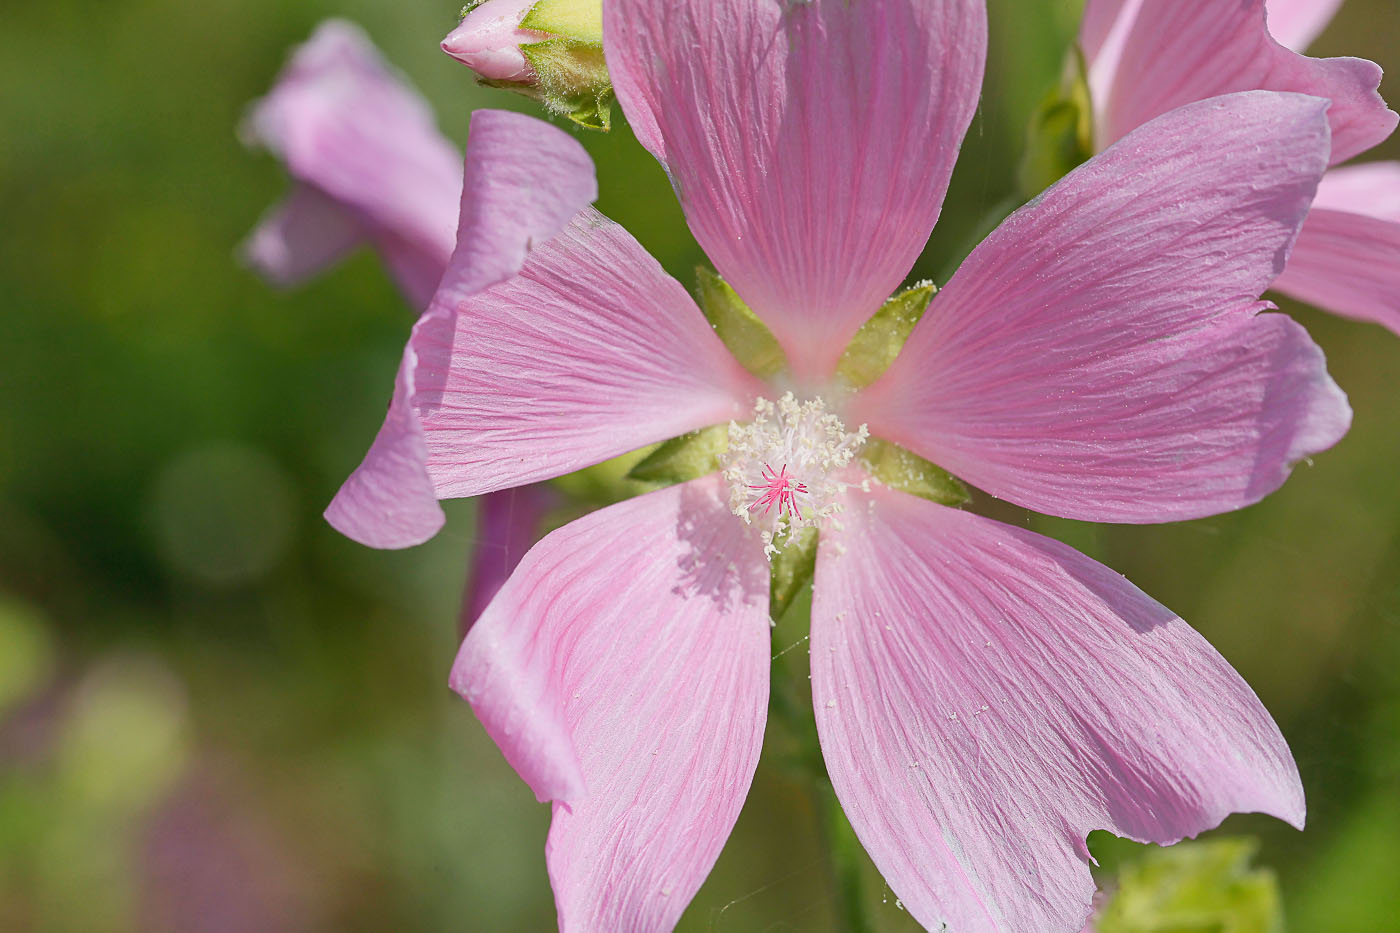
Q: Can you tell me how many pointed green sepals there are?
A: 5